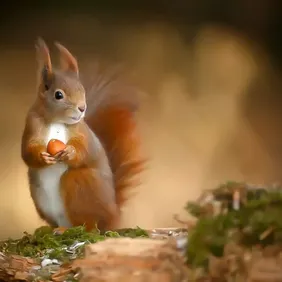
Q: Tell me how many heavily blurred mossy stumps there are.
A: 1